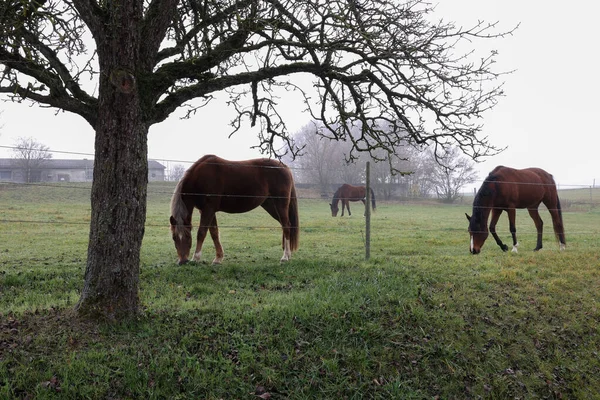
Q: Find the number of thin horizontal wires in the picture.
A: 3